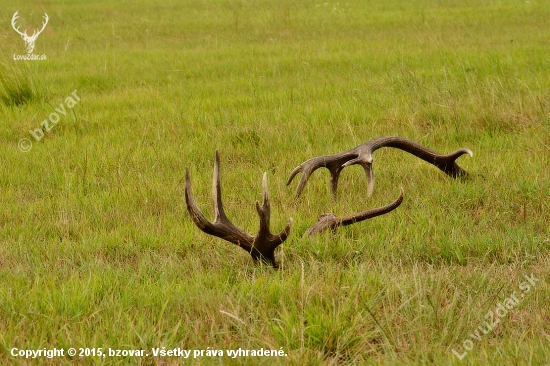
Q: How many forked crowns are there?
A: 2